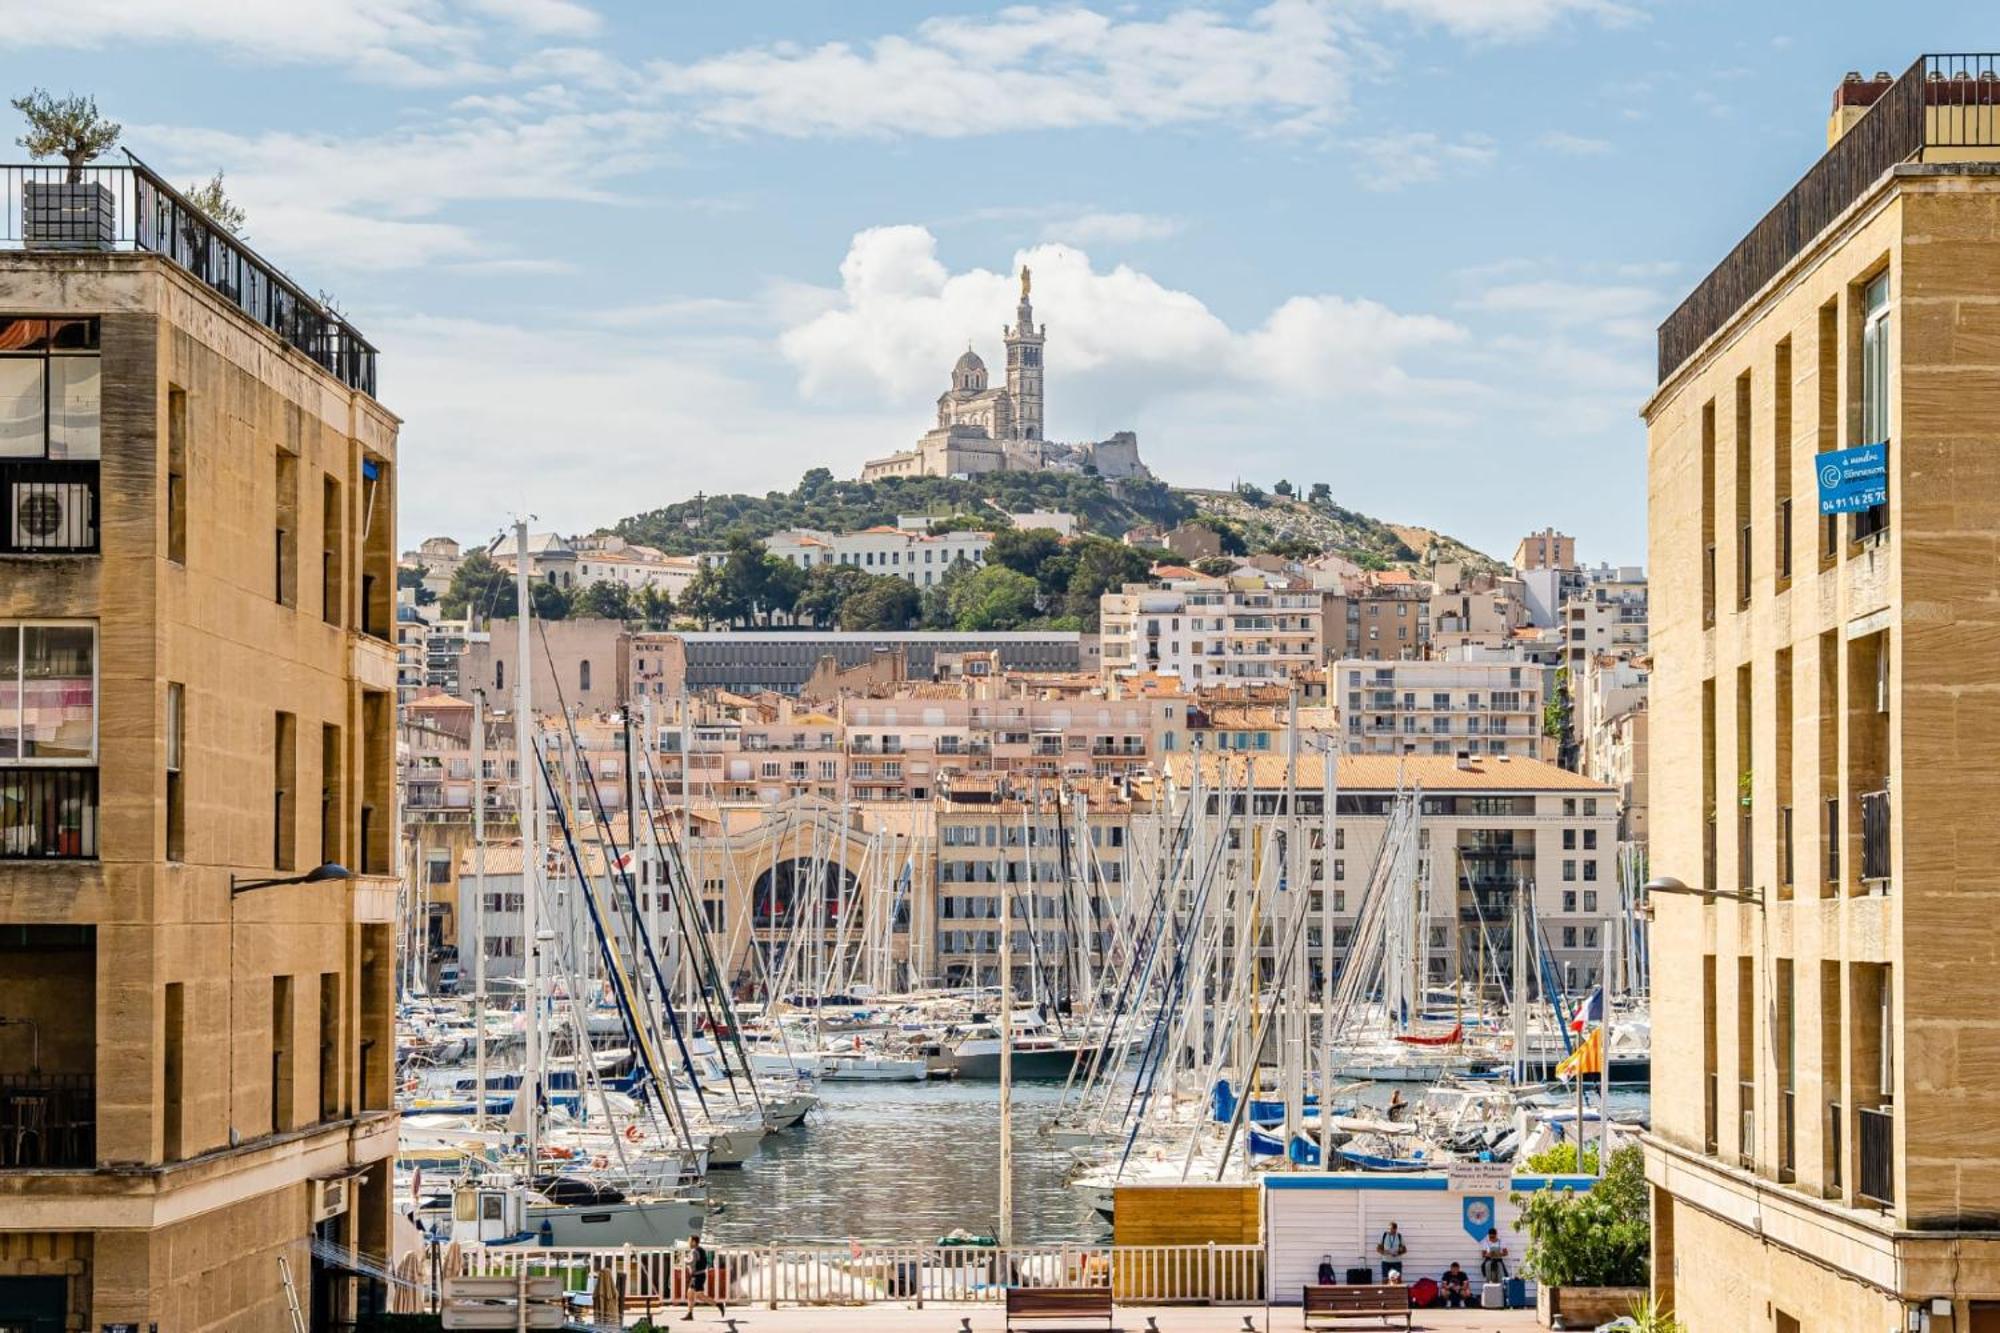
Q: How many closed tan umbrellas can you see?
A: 3